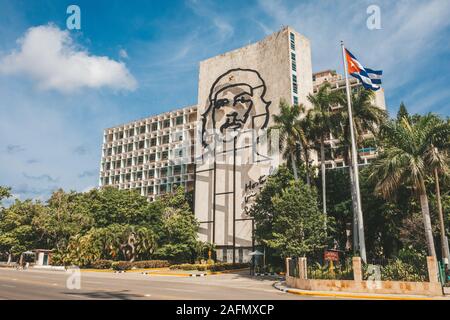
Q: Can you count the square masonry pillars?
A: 4